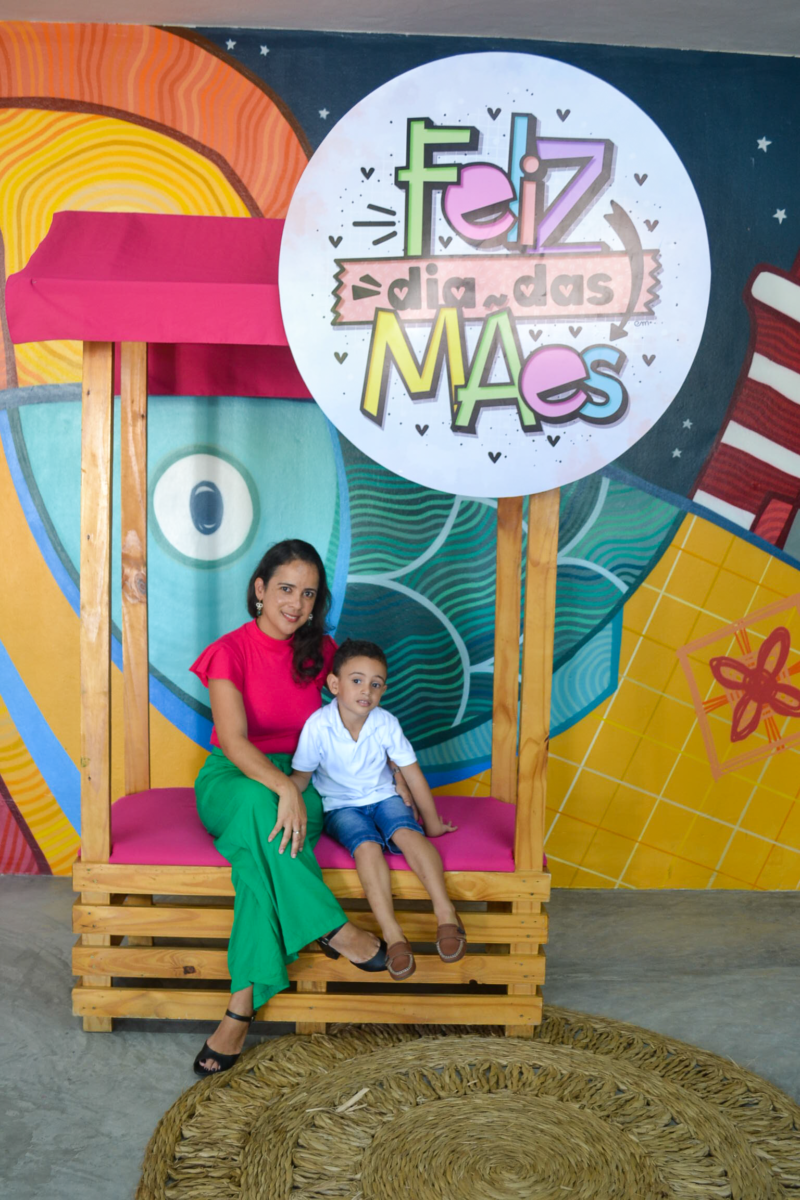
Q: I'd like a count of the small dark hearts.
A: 14